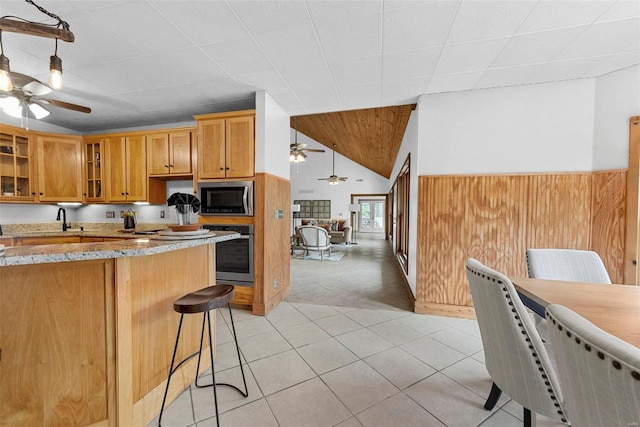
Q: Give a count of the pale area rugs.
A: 1